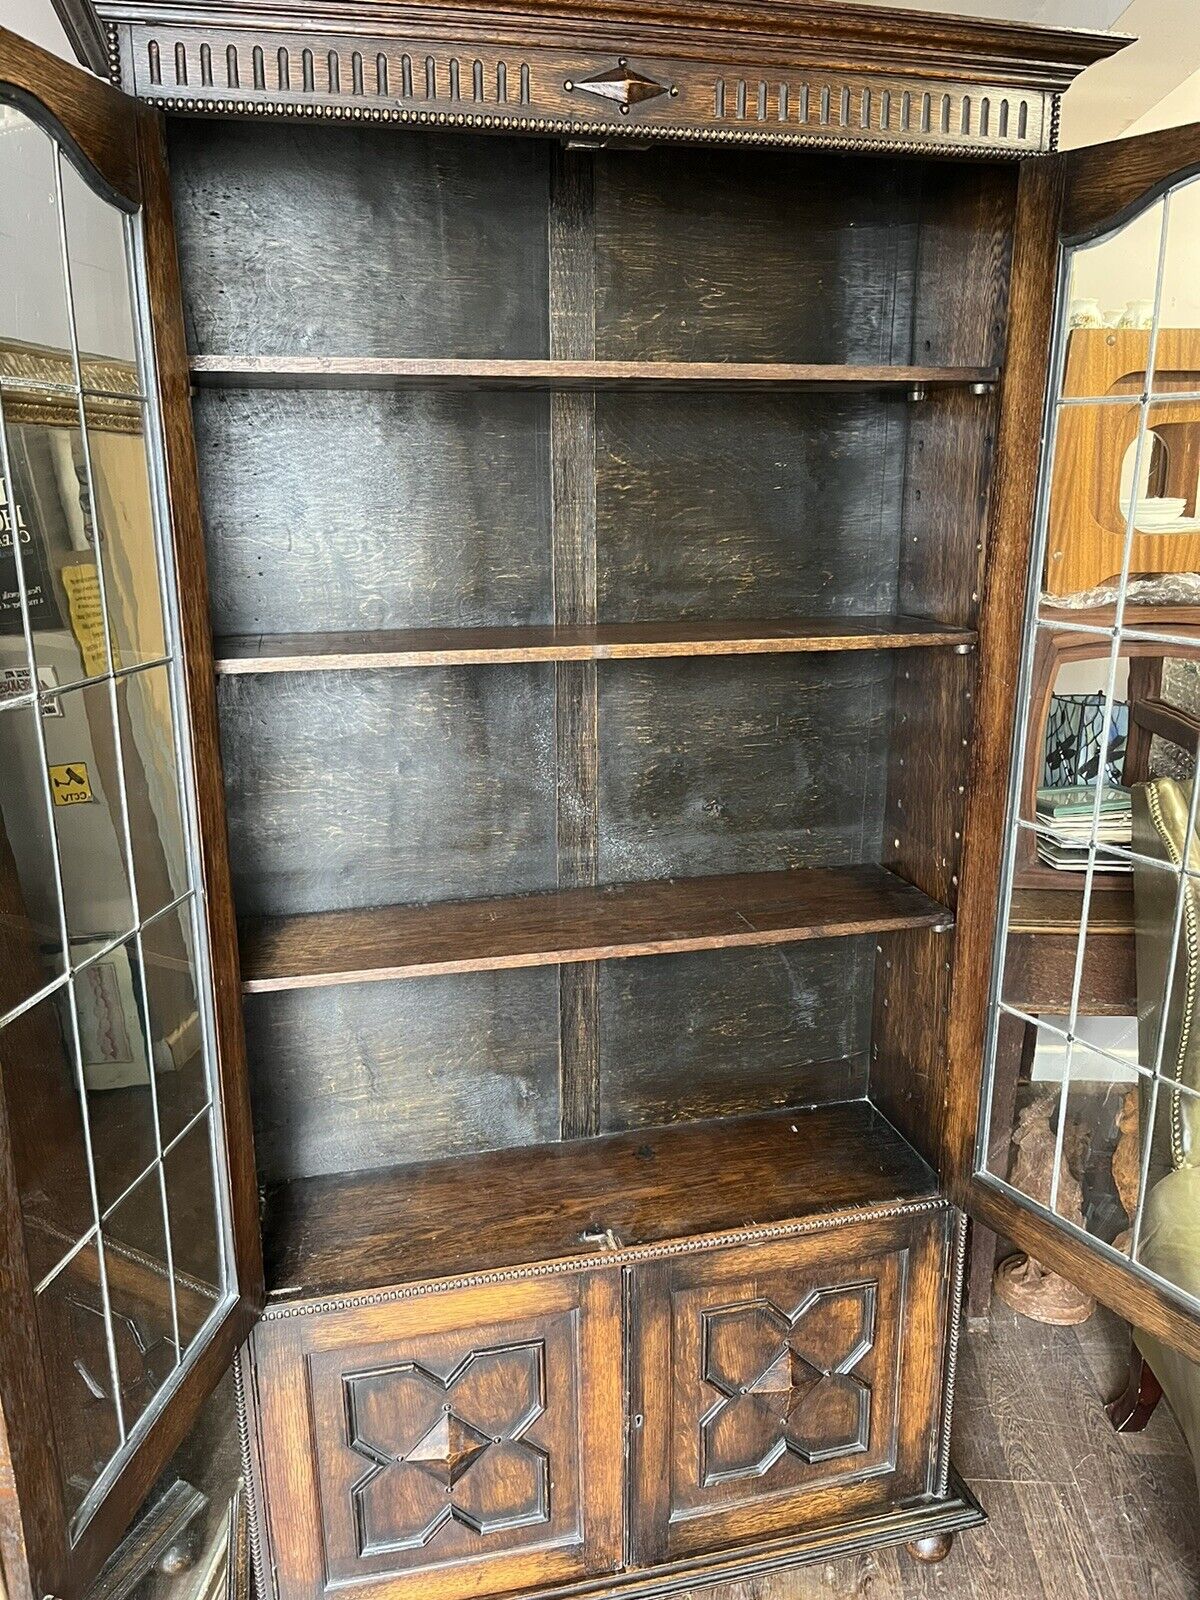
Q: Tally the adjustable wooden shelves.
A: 3